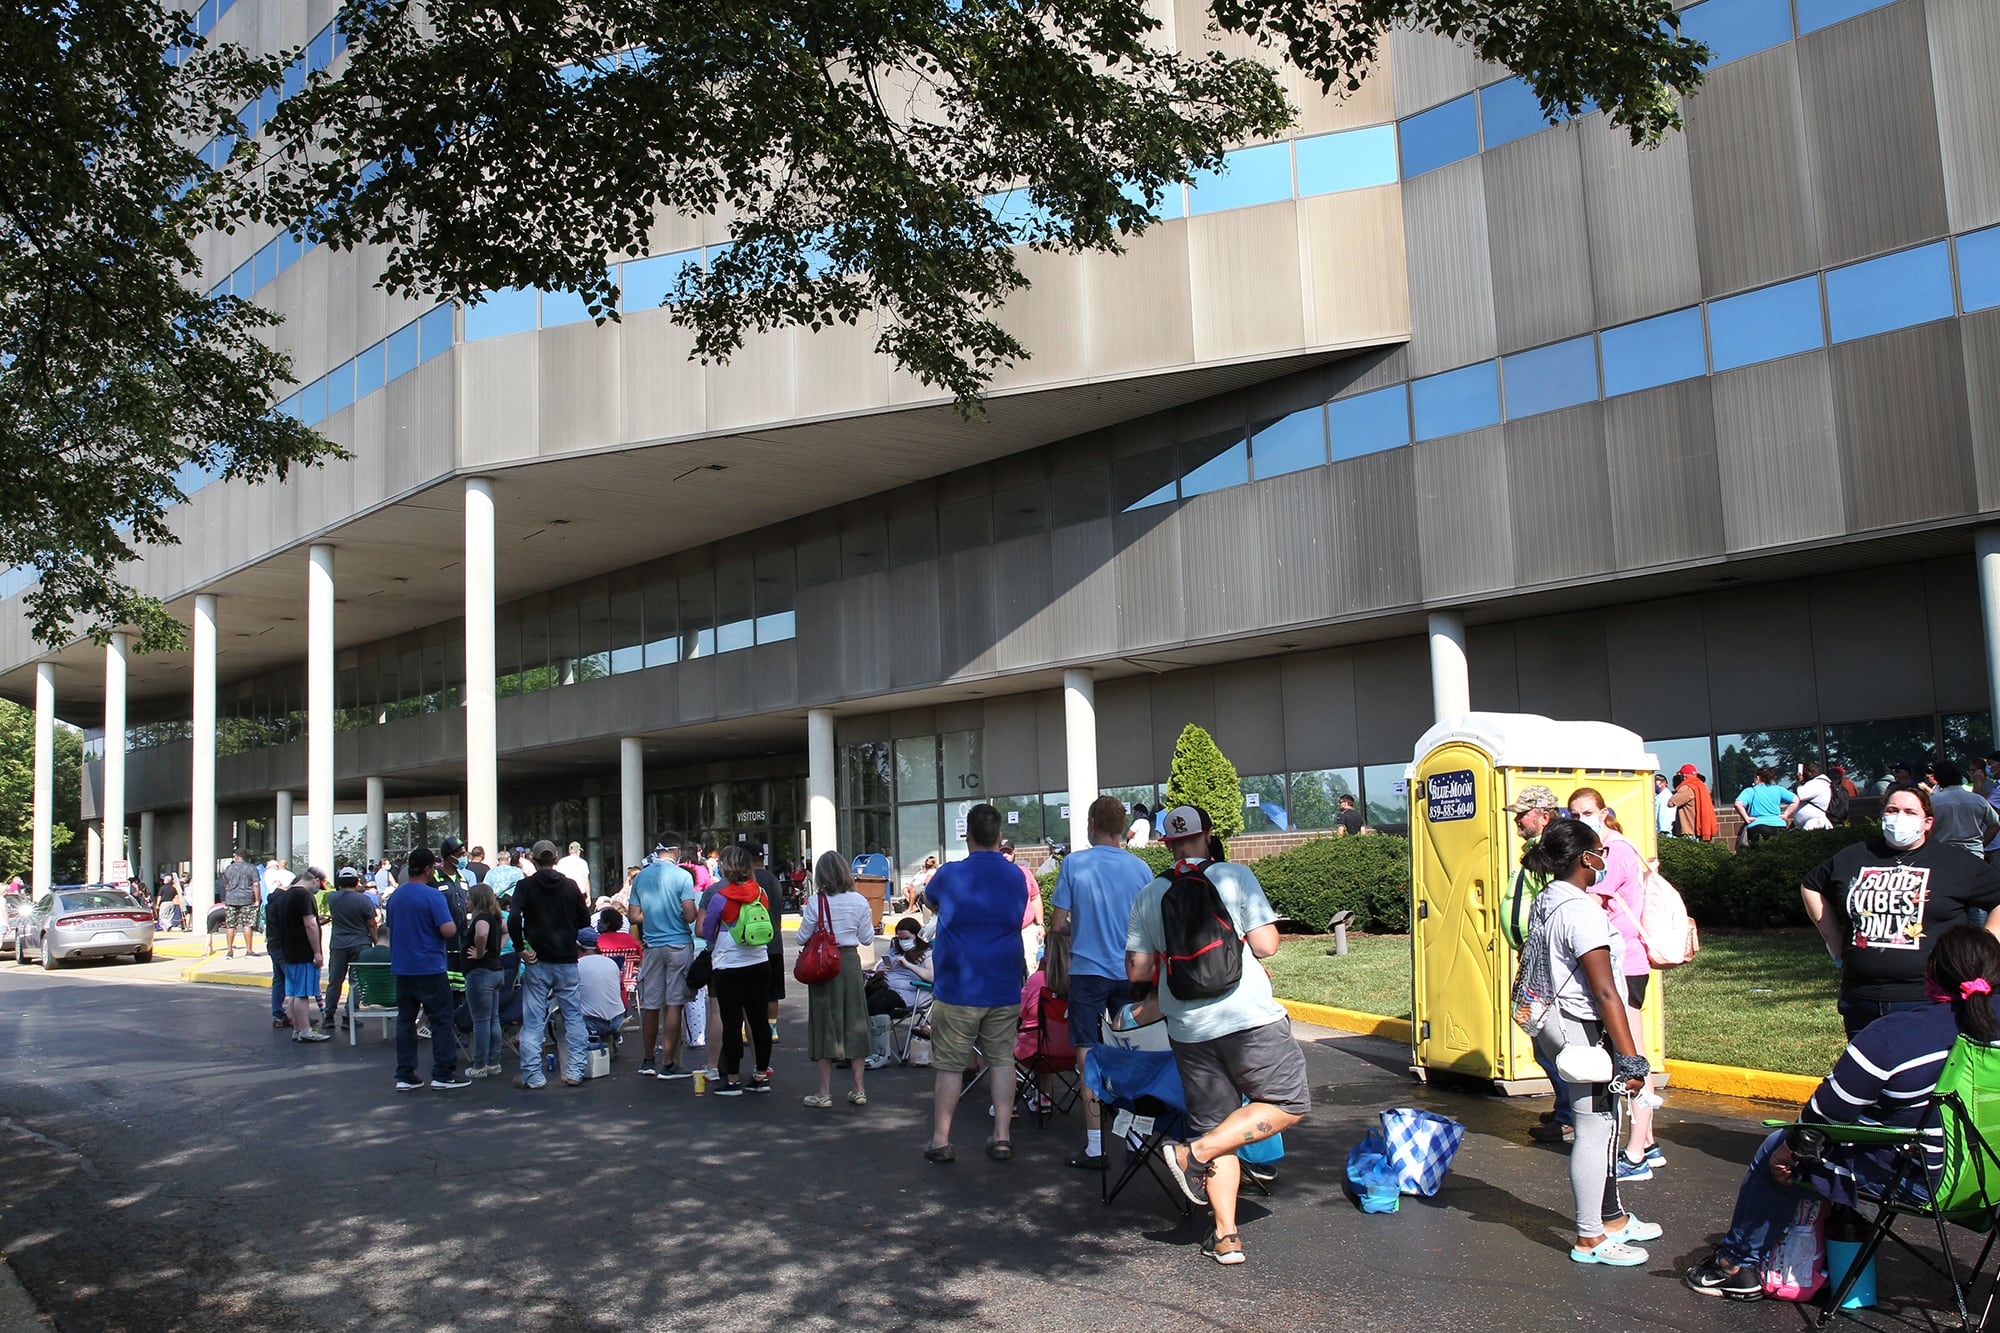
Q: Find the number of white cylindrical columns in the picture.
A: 14